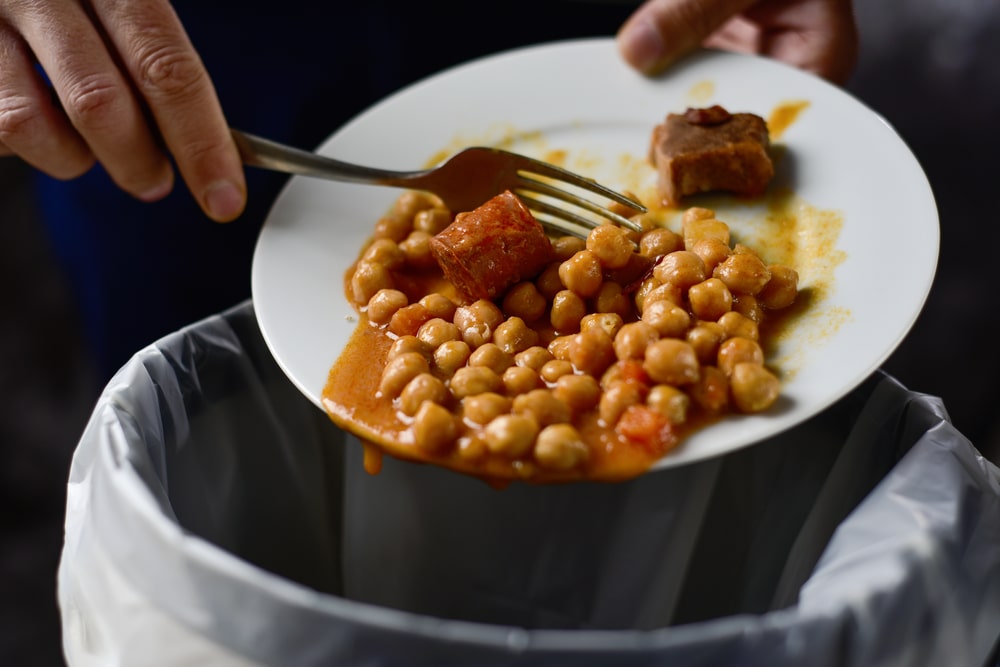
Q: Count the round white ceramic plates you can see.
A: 1